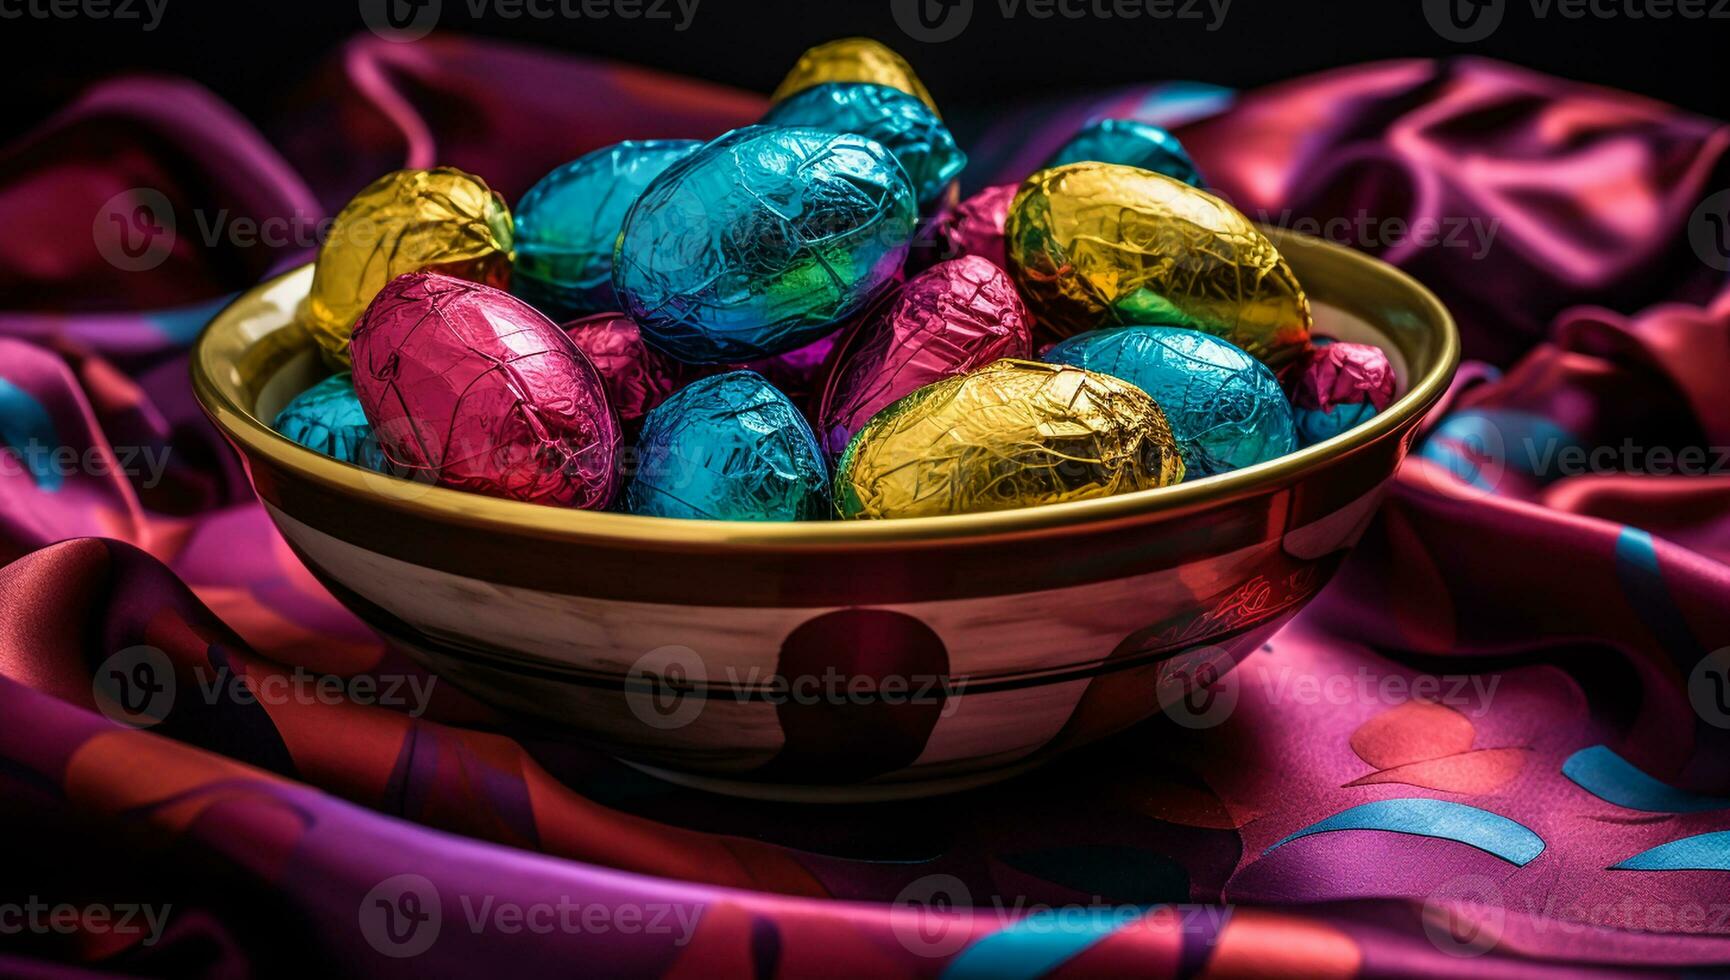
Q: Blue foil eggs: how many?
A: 8